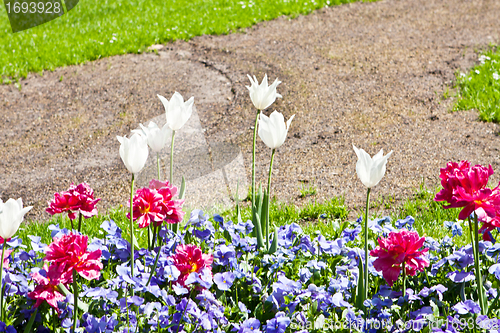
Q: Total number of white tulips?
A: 7